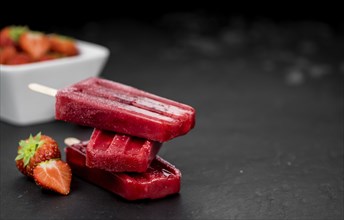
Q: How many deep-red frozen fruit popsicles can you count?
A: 3